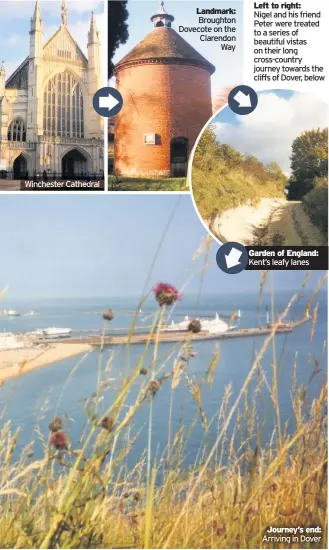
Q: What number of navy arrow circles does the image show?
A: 3